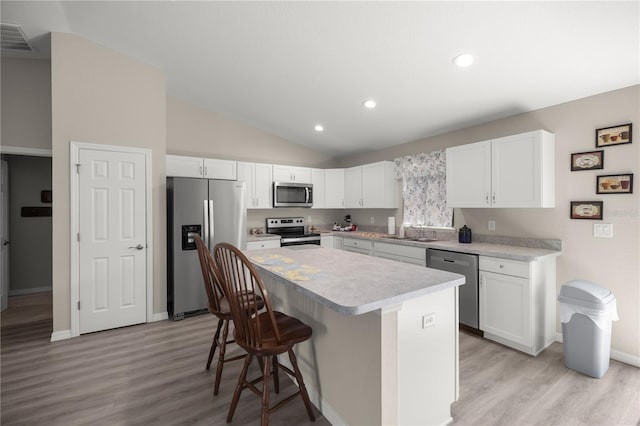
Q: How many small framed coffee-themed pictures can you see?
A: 4